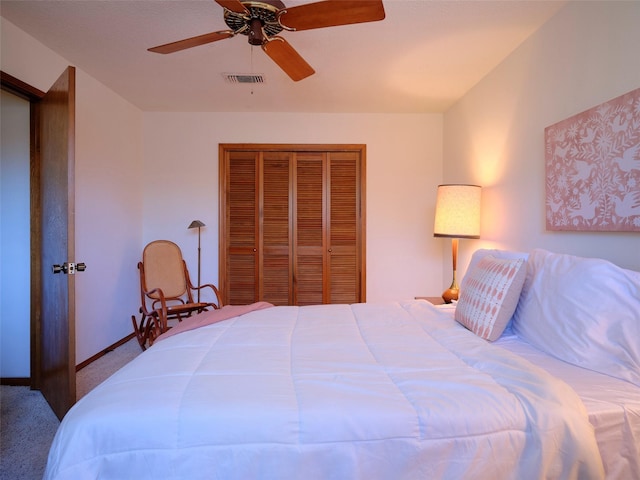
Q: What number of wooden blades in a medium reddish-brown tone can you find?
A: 4